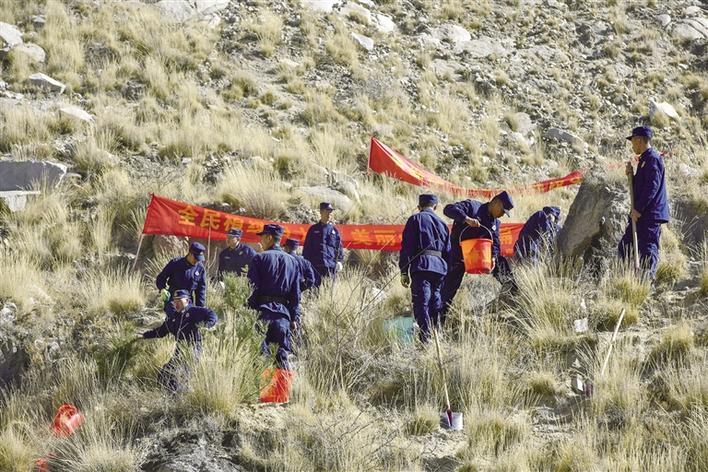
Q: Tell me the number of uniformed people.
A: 10